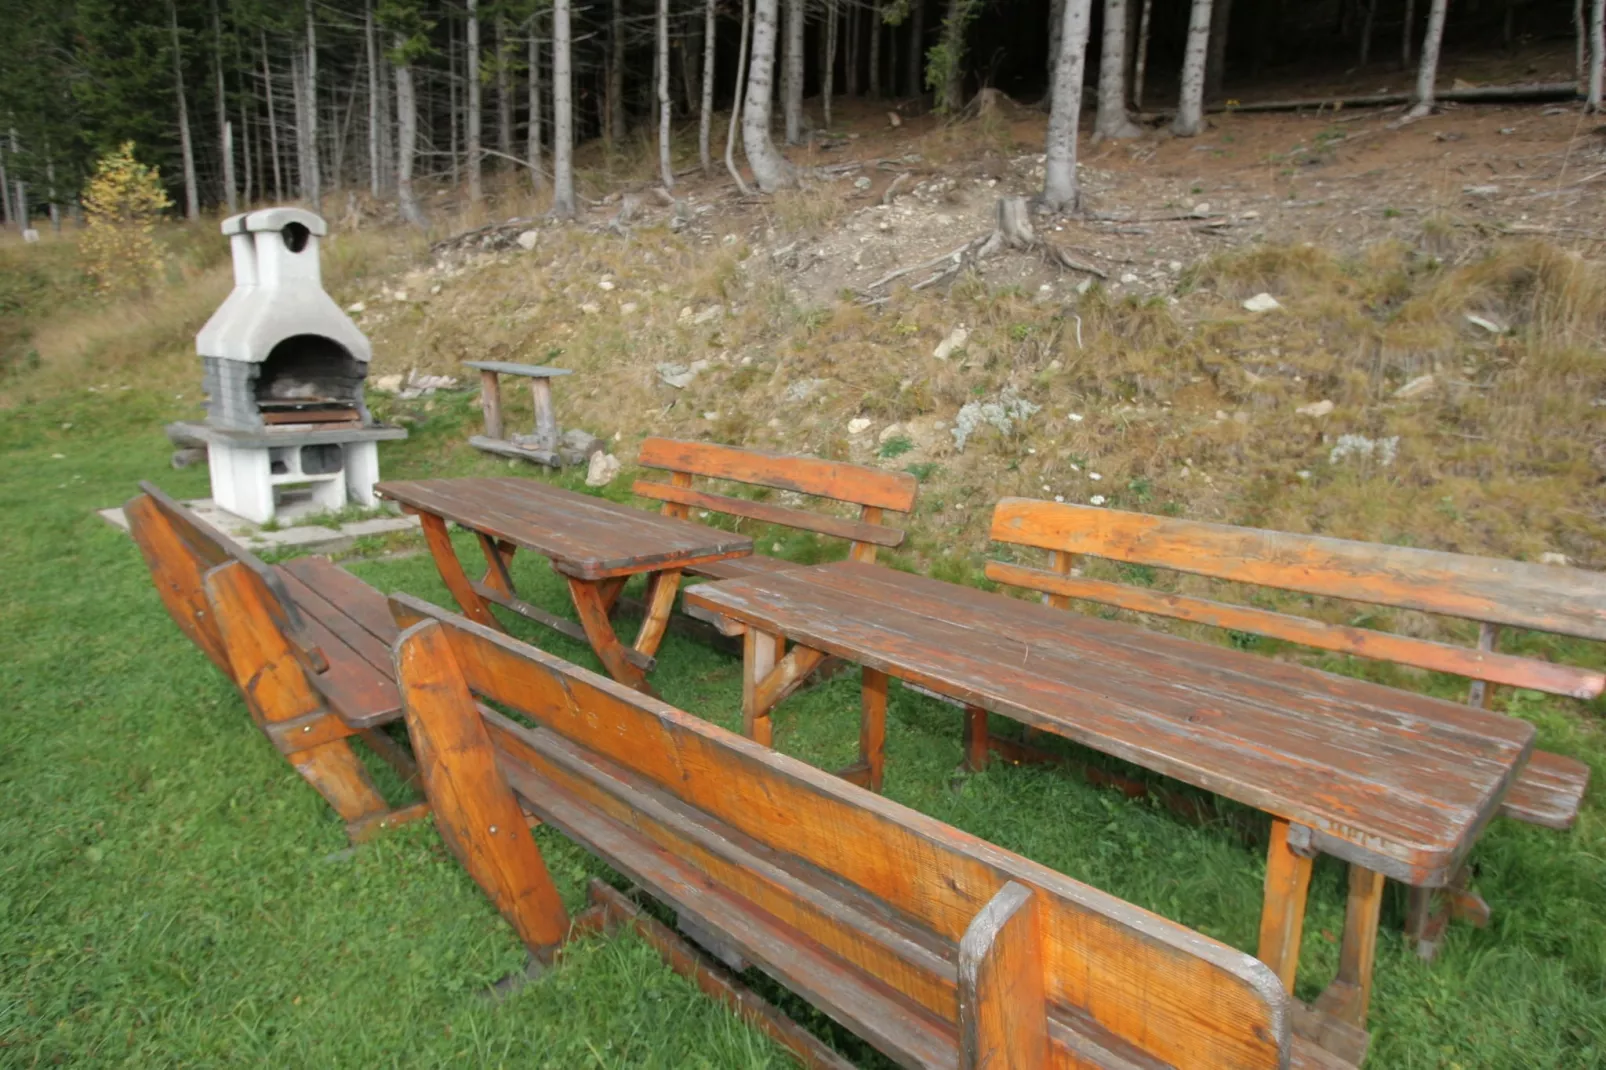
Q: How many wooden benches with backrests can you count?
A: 4